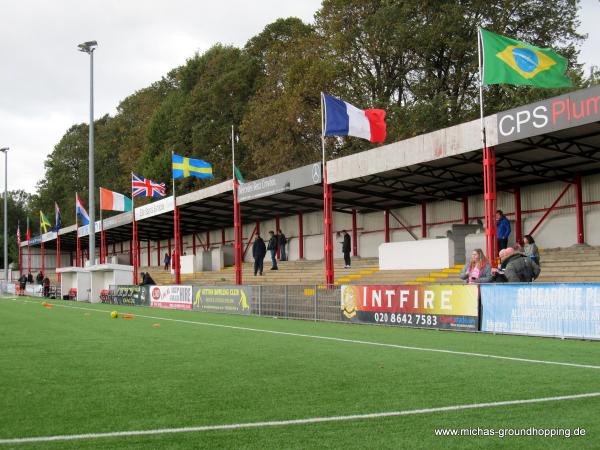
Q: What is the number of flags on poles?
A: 11